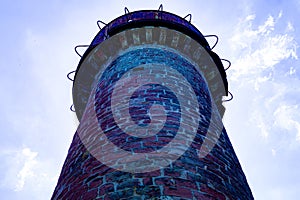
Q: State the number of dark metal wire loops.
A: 10